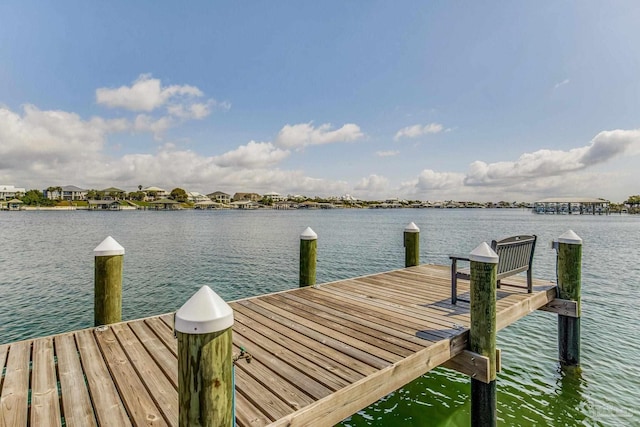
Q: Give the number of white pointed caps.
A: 6